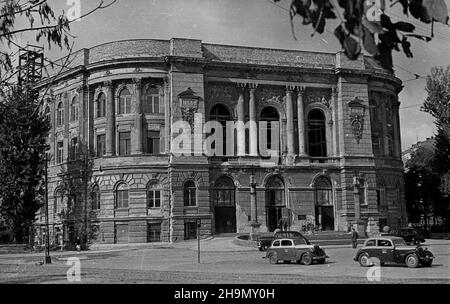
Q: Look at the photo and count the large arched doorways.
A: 3